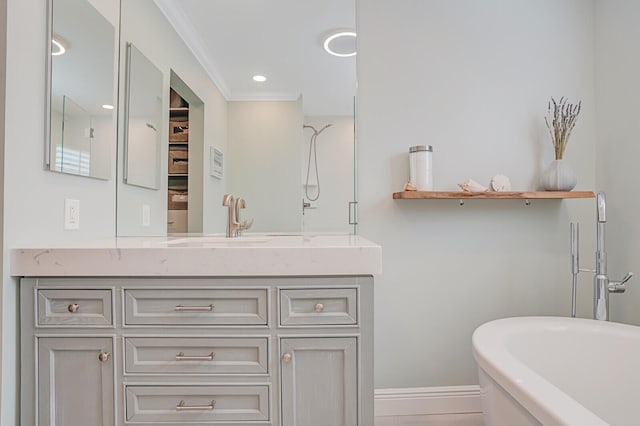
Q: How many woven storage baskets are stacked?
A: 3